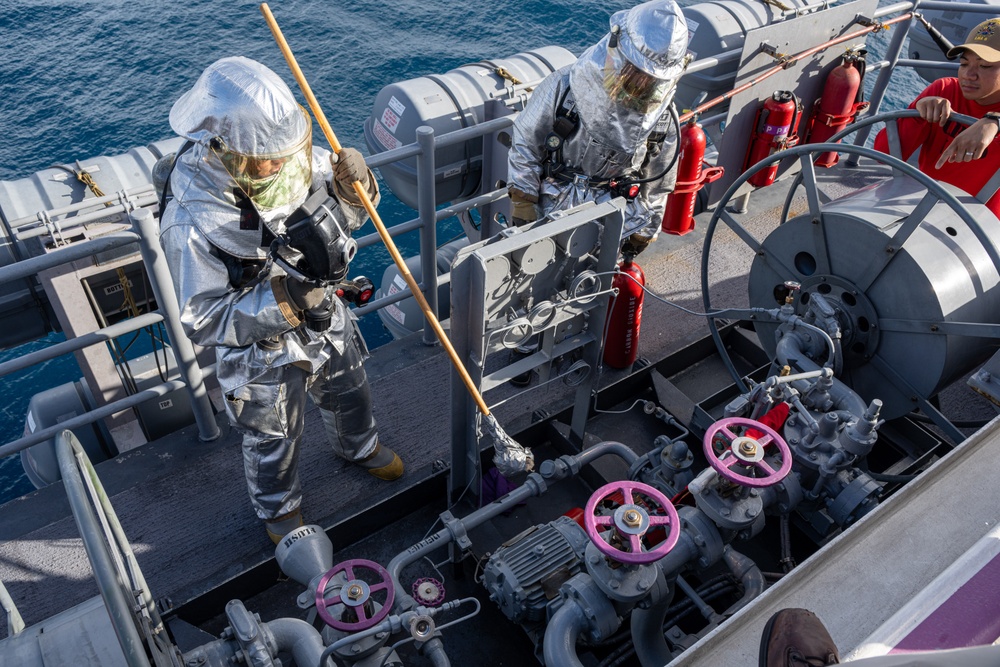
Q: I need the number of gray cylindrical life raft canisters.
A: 6